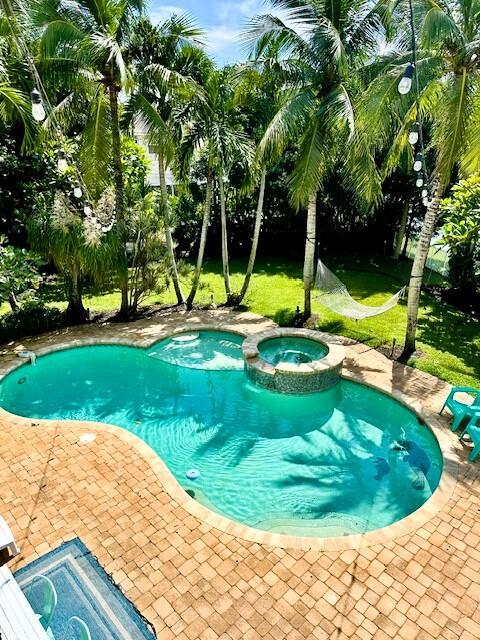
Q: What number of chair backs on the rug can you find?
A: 2